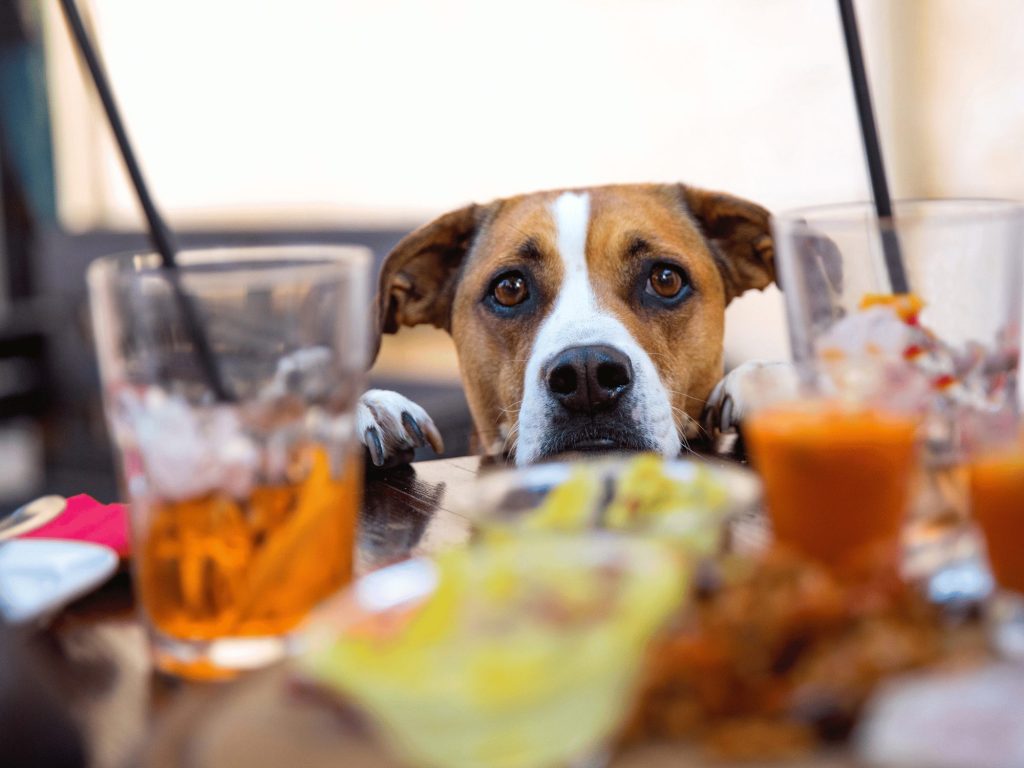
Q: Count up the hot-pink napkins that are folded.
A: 1